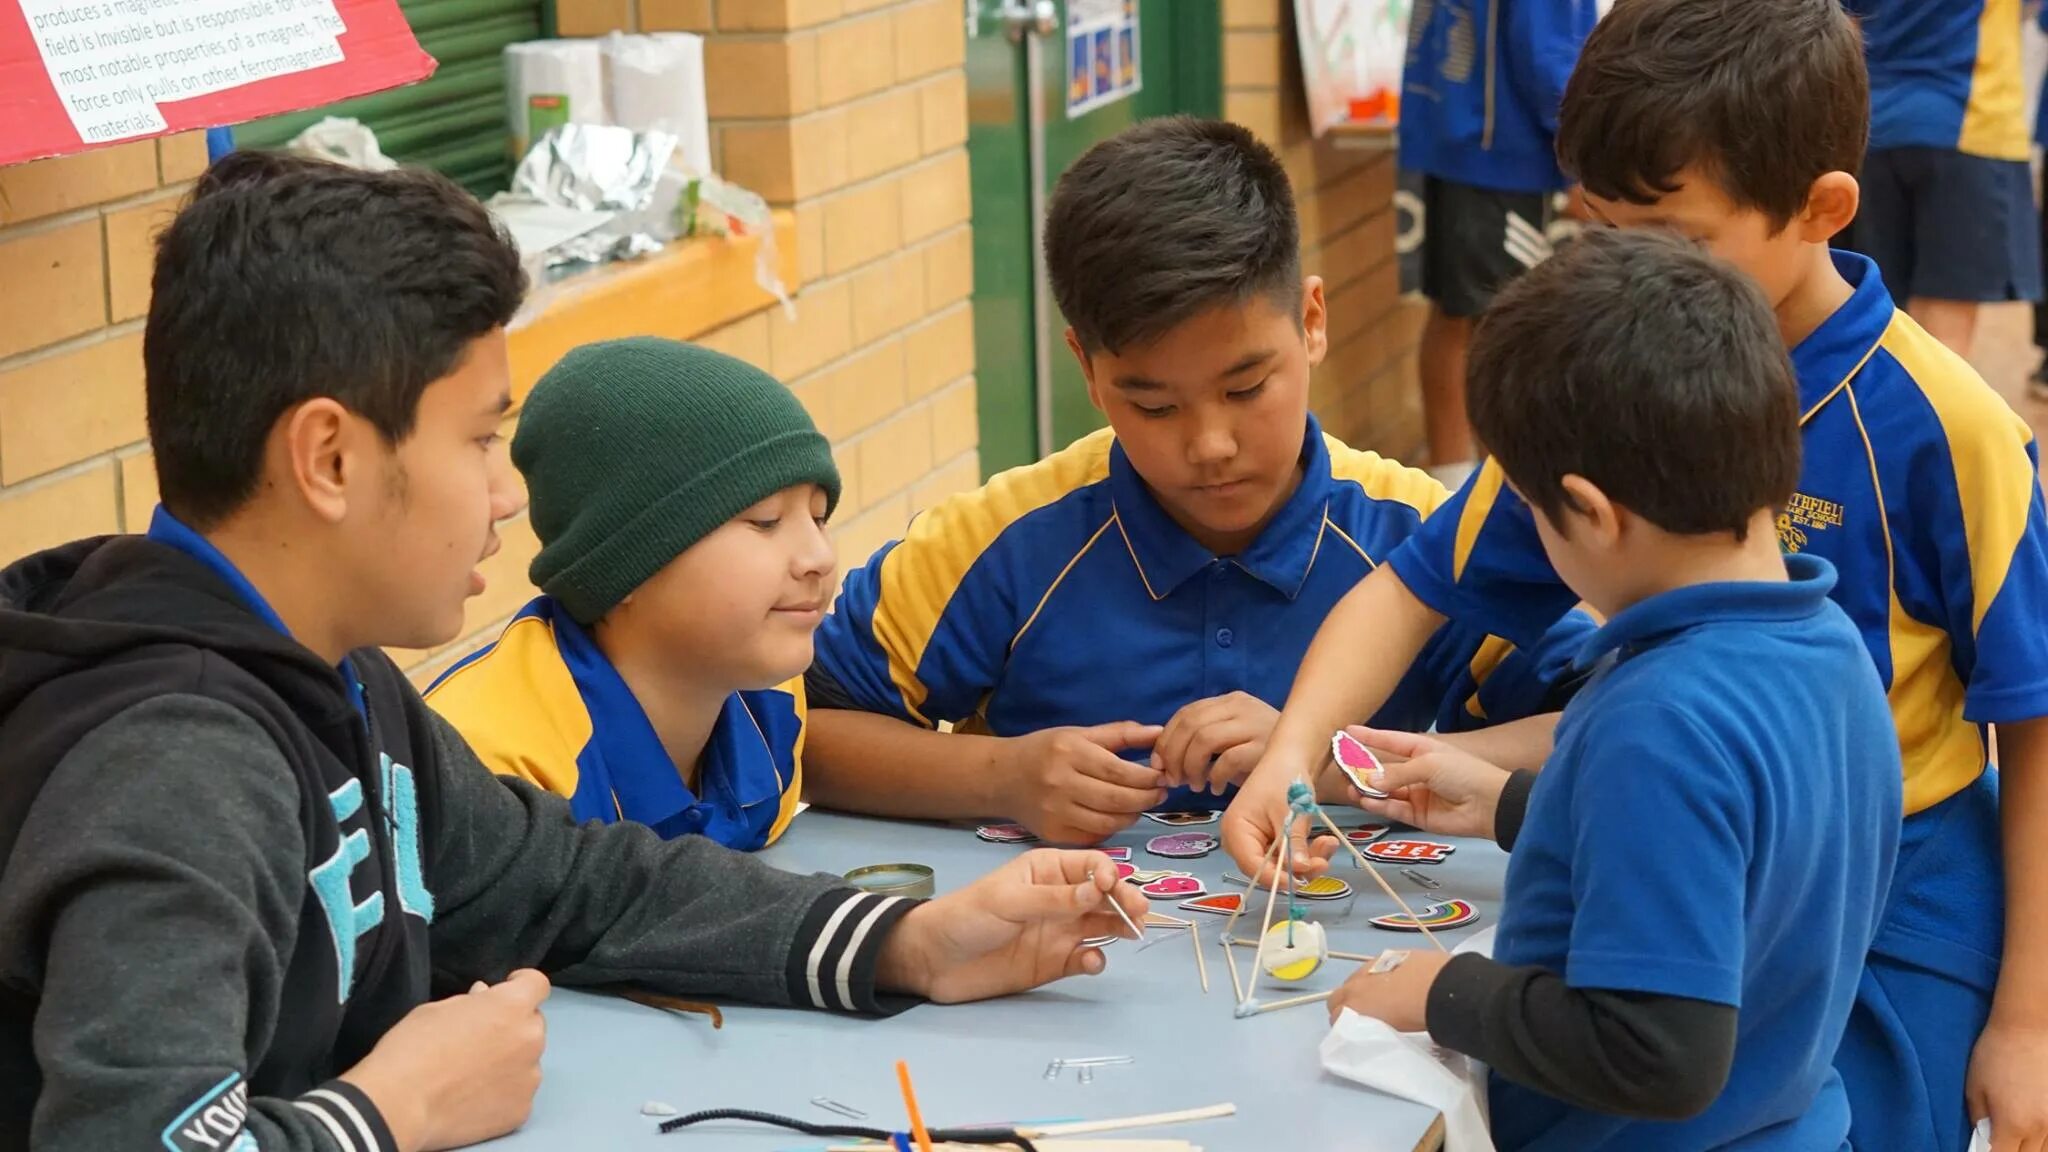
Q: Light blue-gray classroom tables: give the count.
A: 1